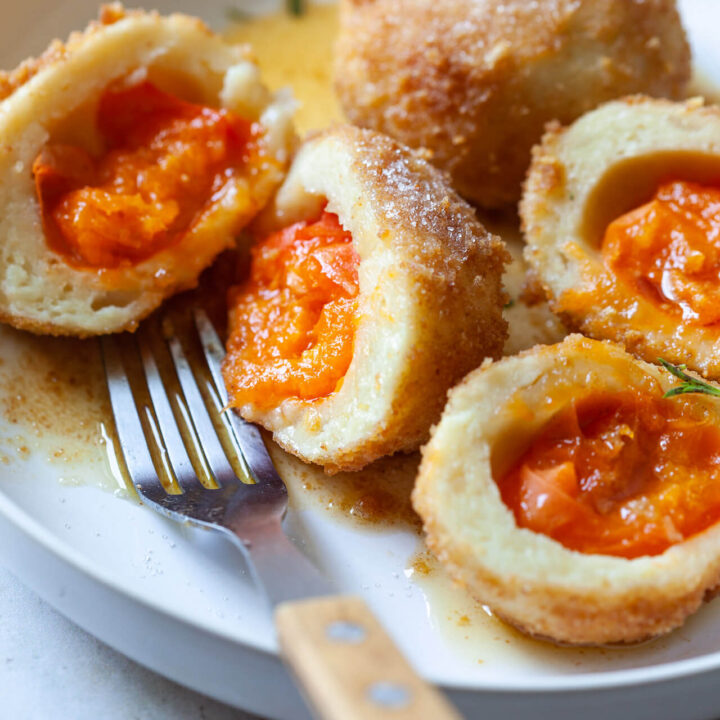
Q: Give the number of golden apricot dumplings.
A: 5